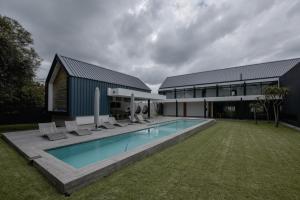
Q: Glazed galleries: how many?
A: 1